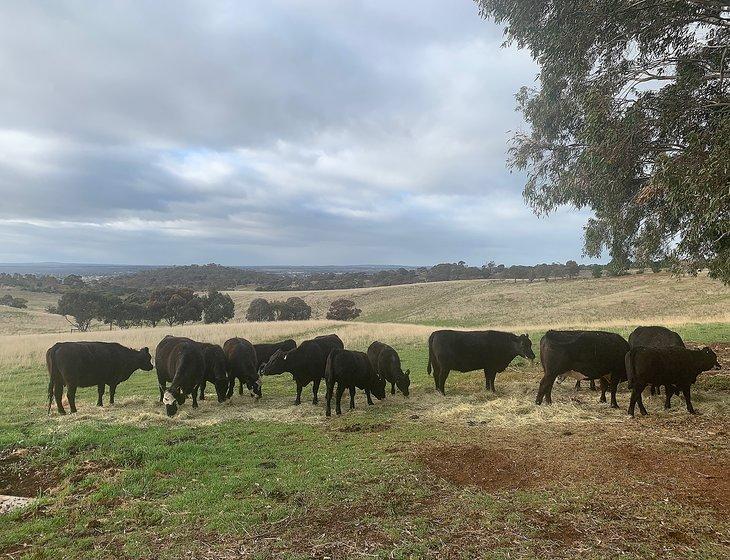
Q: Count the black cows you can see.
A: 12